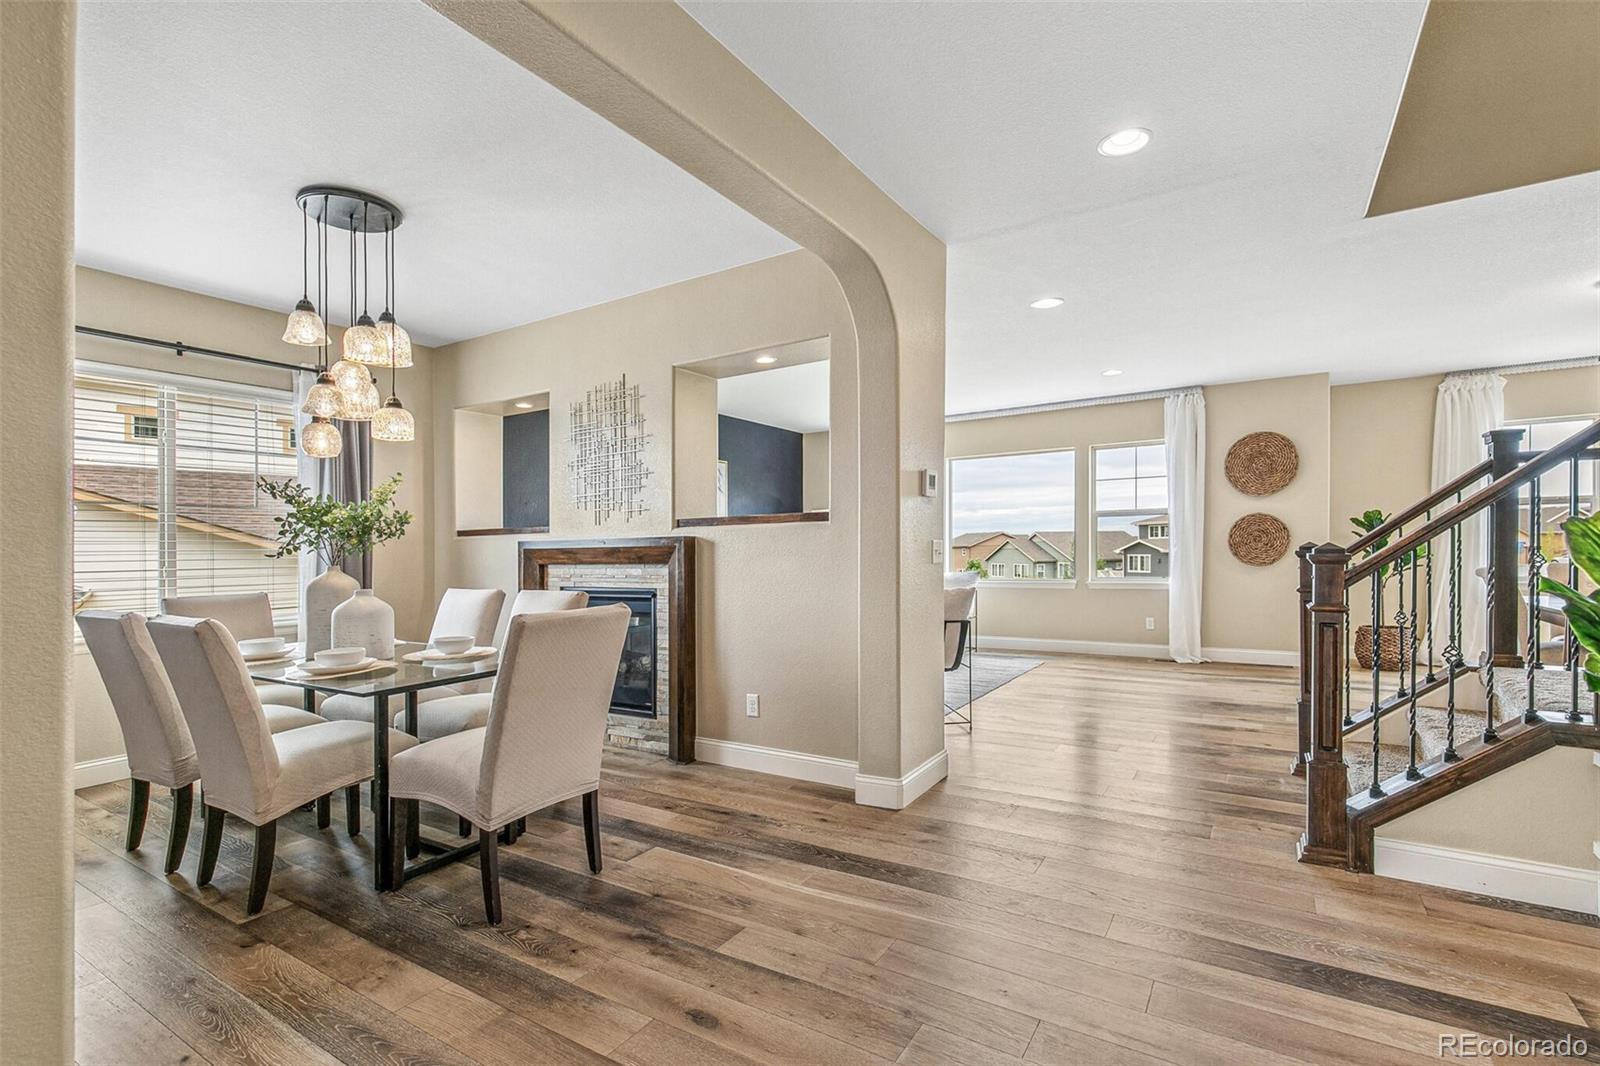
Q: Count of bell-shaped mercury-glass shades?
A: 8